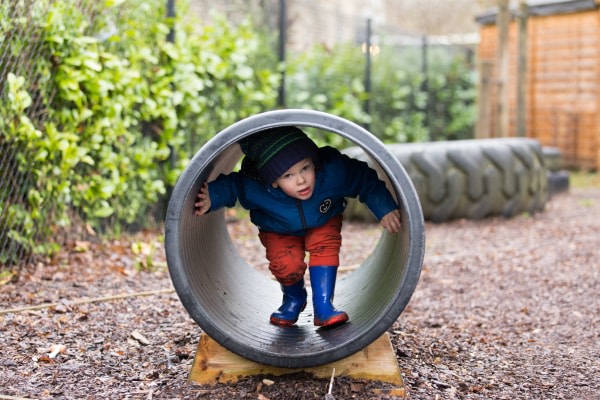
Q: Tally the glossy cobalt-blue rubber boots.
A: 2